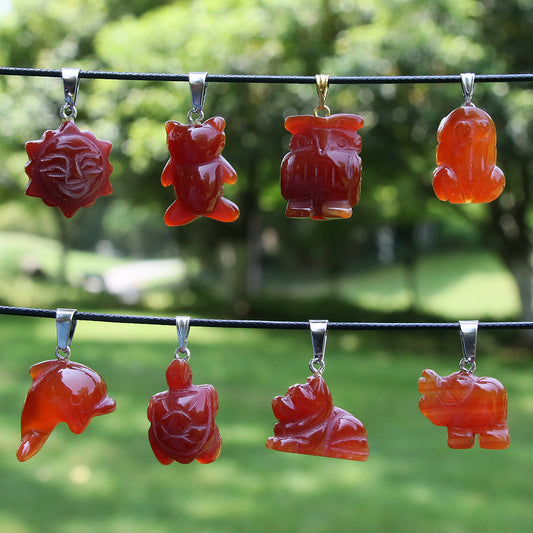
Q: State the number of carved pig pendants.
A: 0